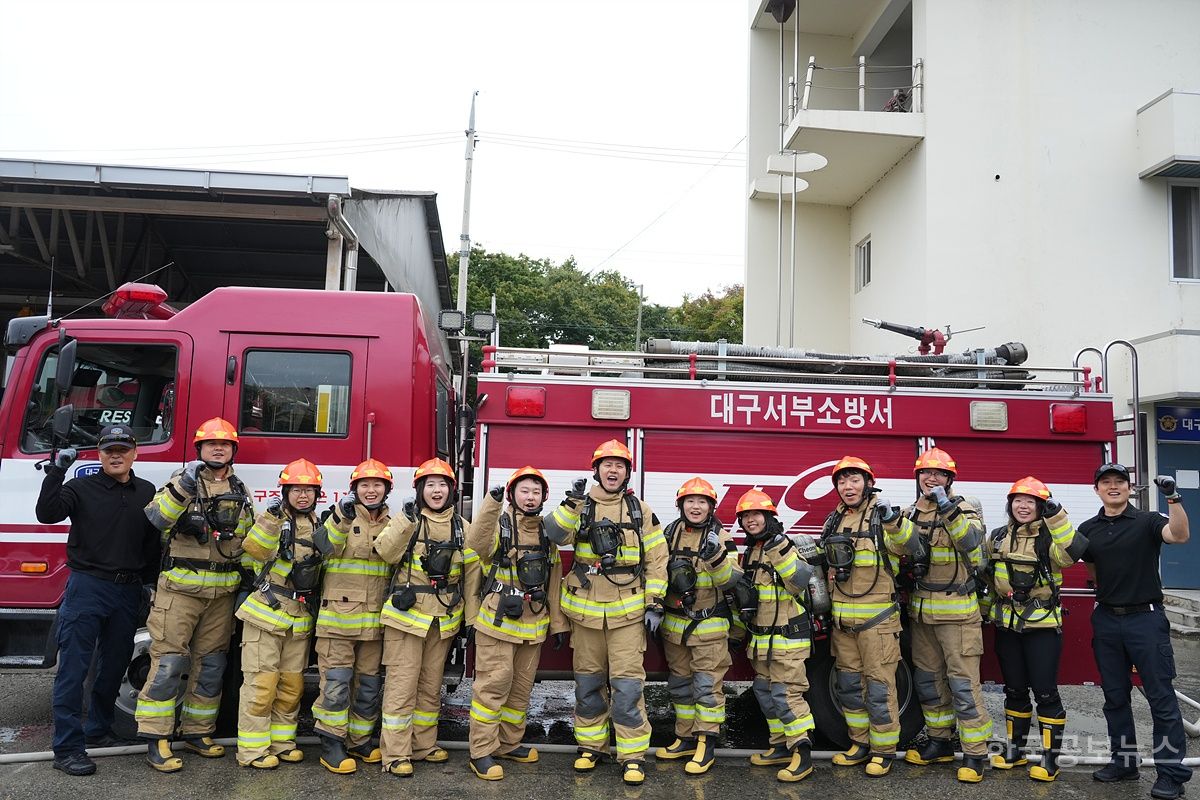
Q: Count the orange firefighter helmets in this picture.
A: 11